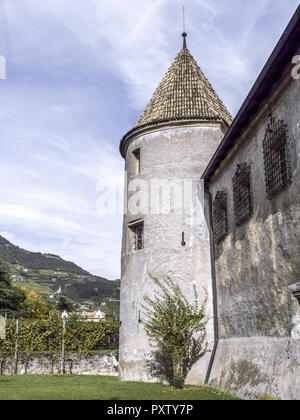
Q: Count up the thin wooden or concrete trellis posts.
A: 2